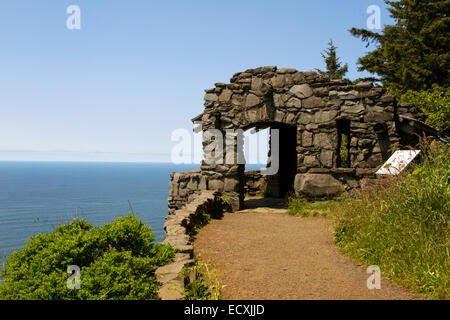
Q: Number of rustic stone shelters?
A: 1